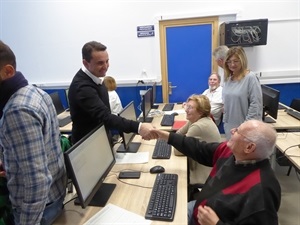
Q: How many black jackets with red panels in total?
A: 1